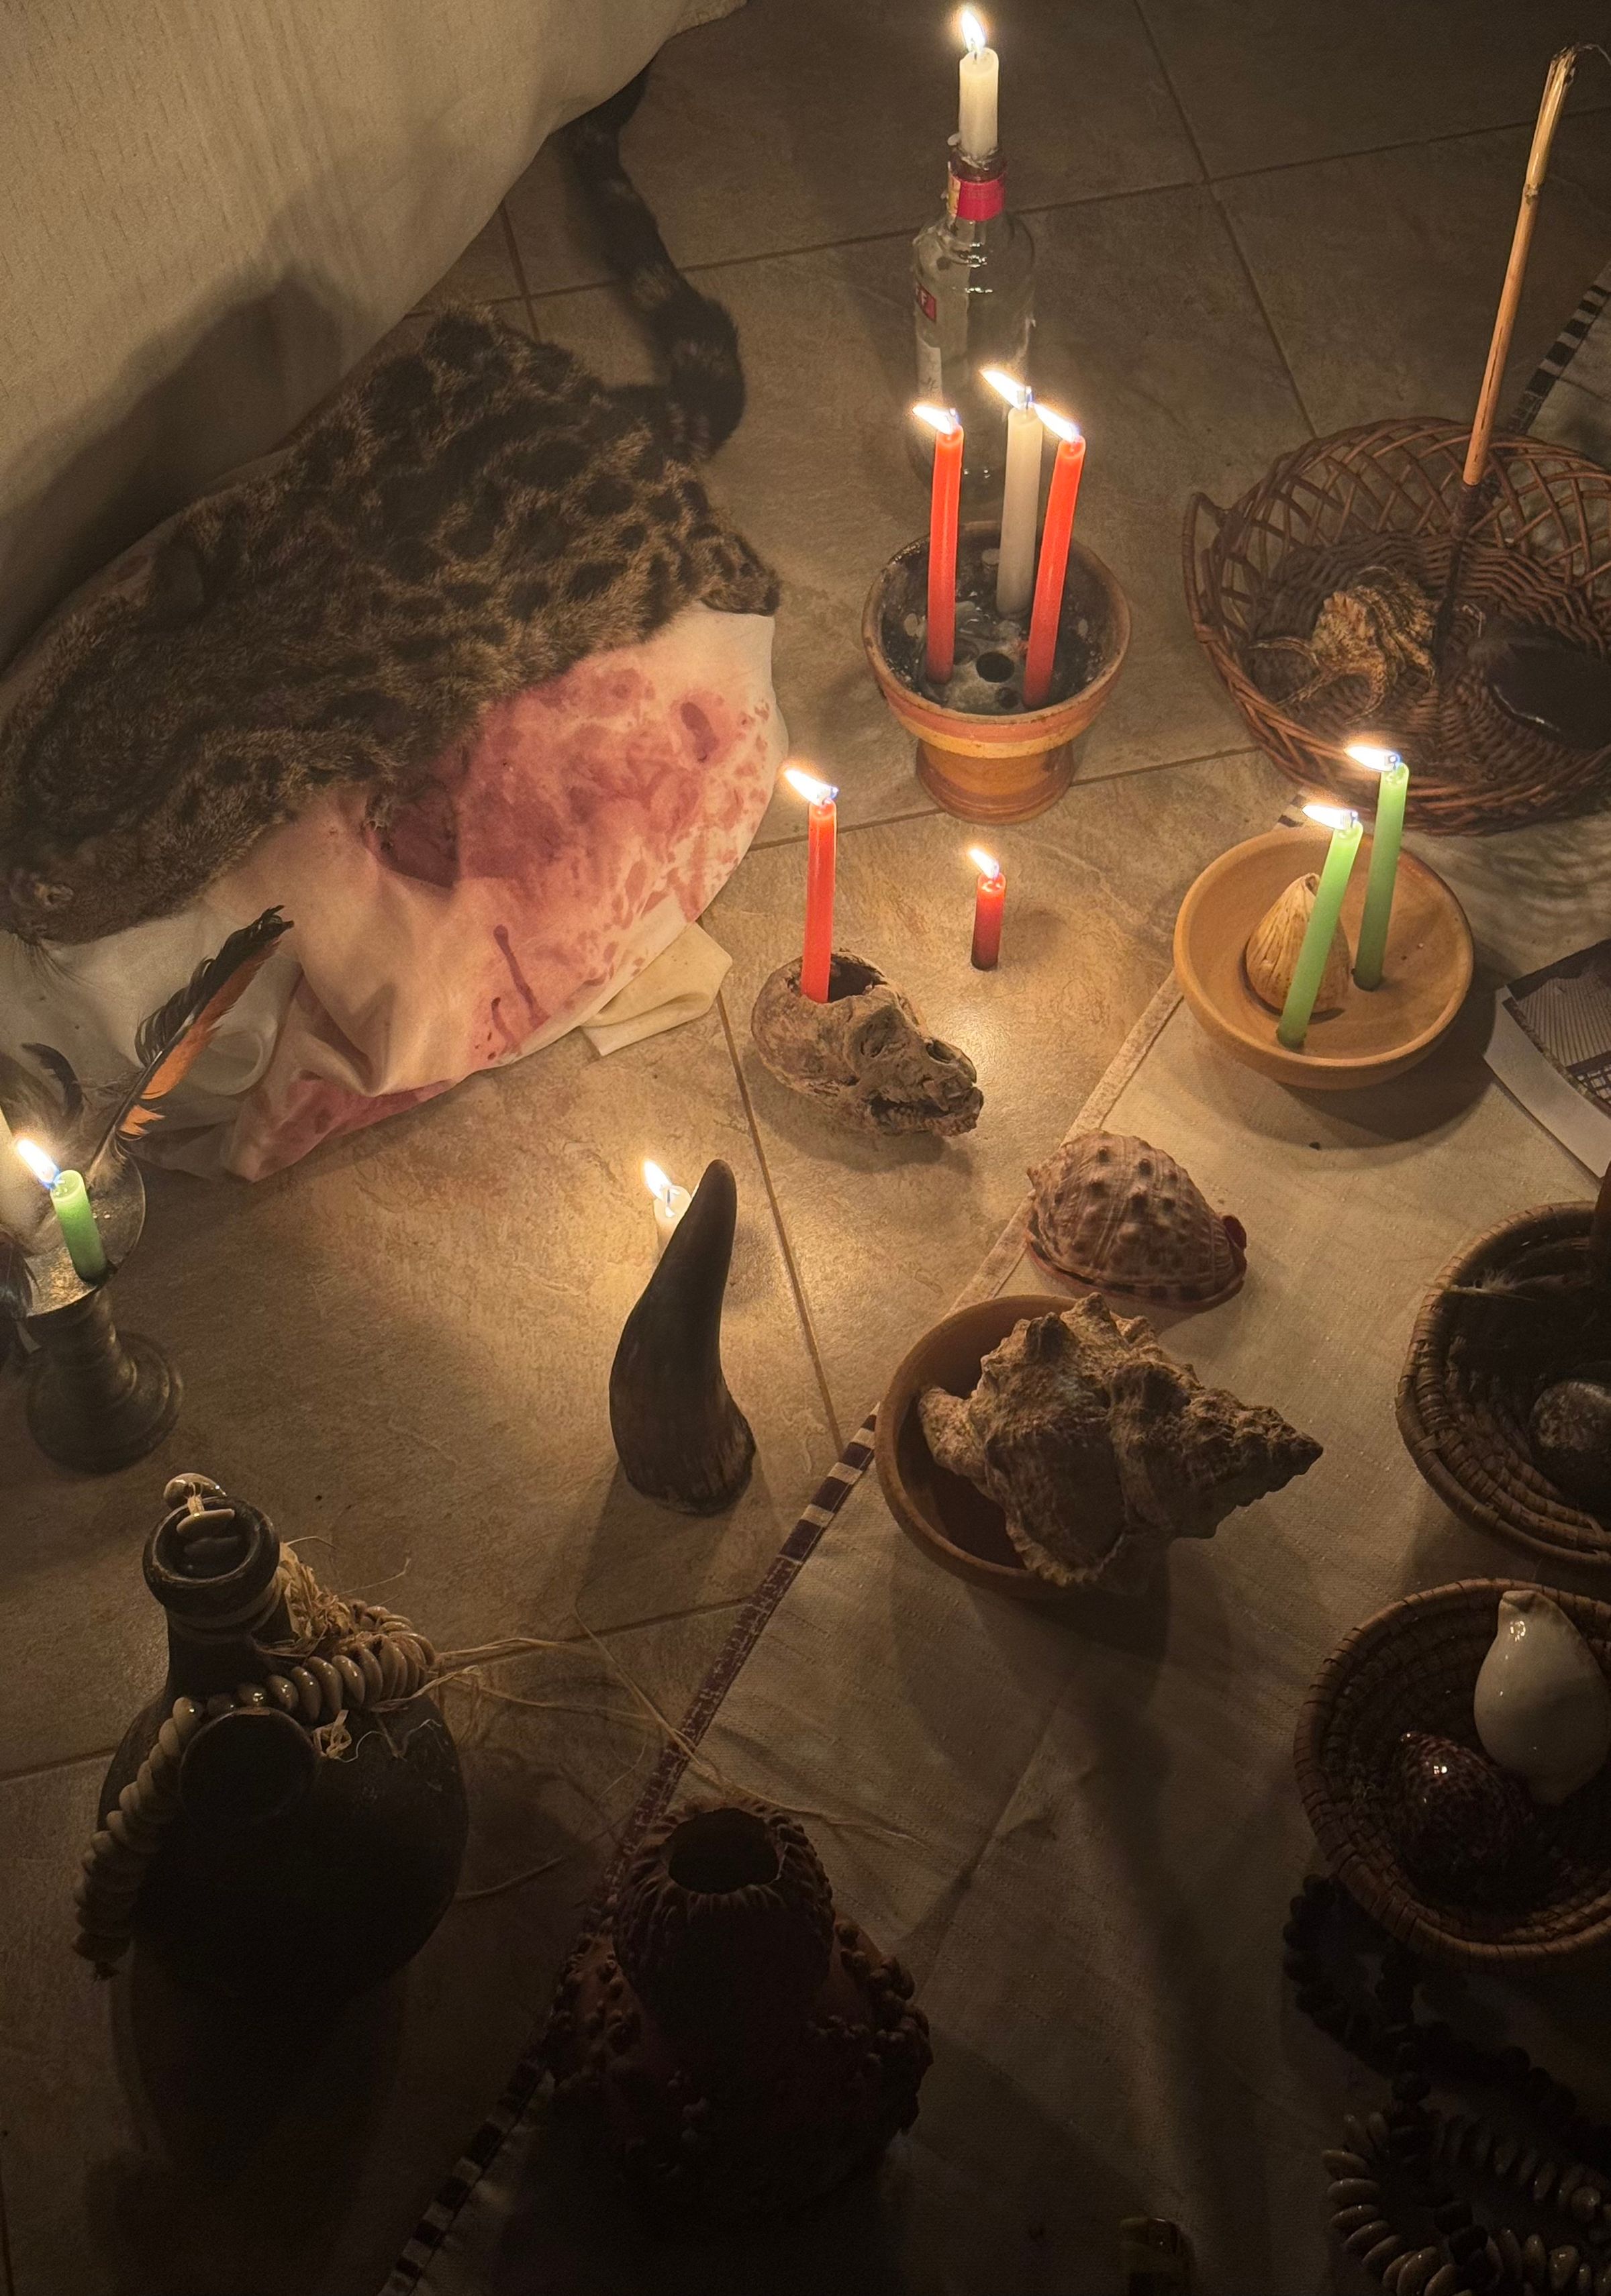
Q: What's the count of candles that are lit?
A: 10